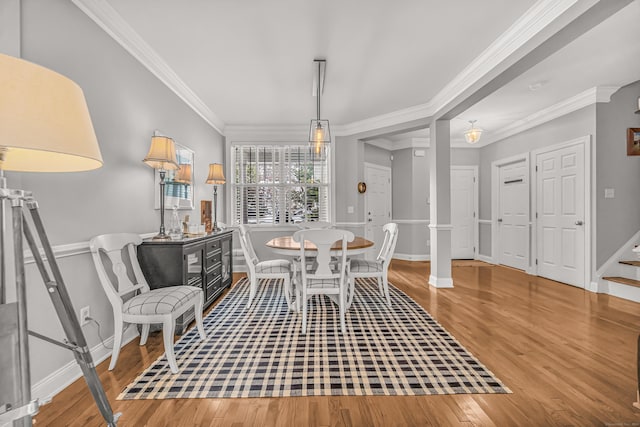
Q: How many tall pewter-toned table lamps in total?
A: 2